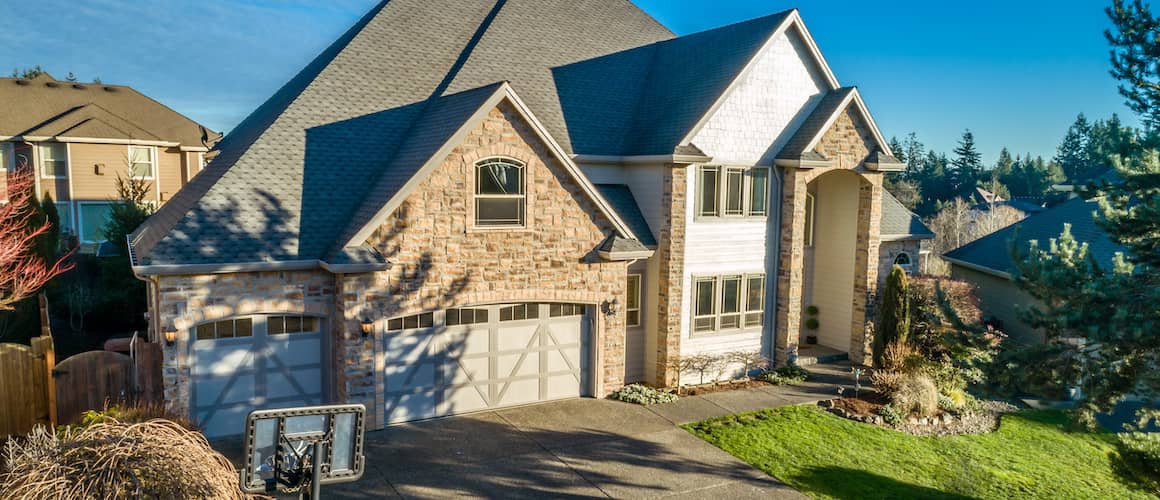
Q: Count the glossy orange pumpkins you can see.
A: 0